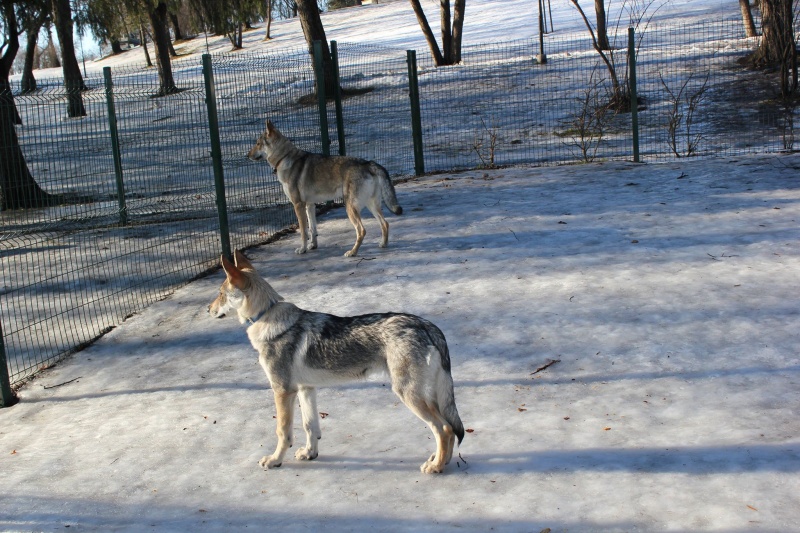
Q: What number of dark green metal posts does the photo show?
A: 7